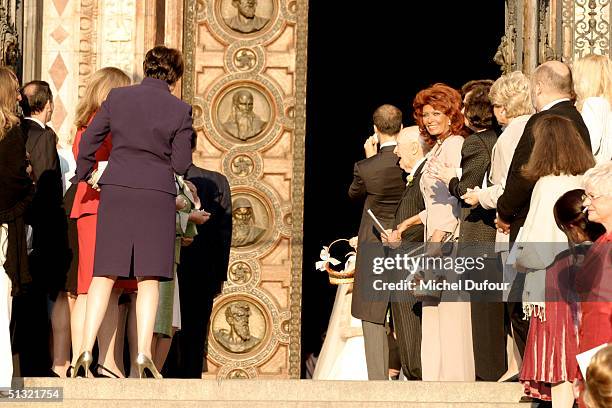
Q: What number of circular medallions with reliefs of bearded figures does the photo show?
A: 4